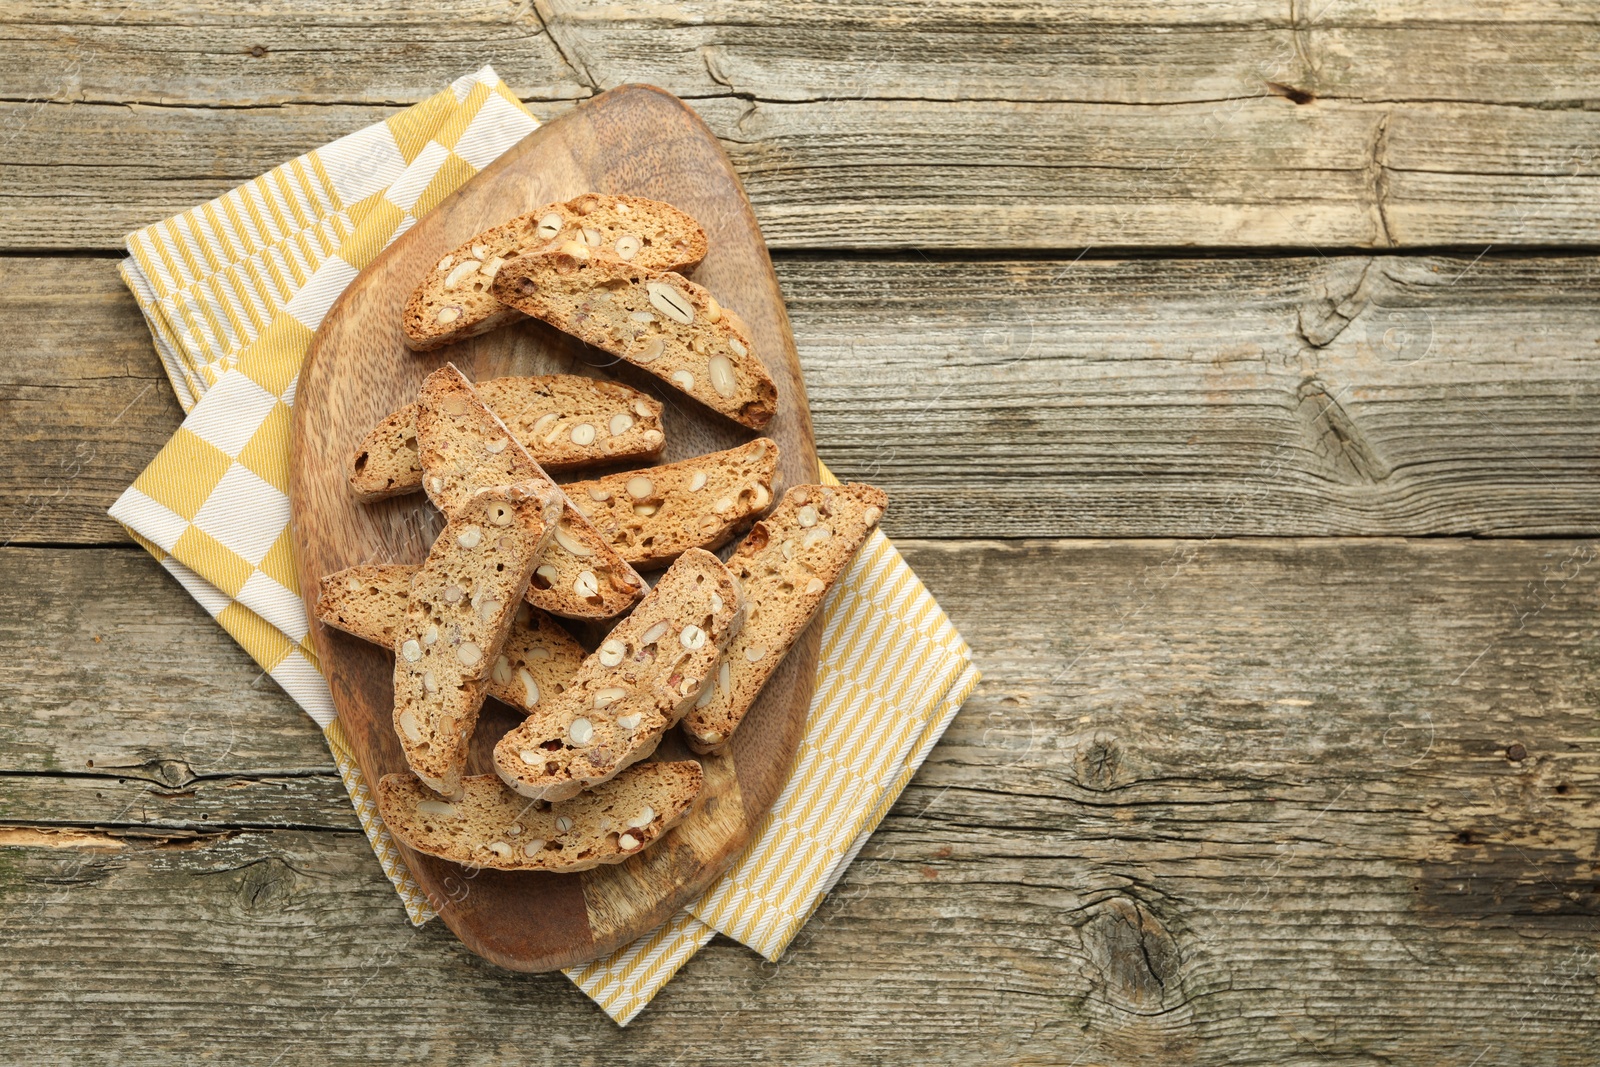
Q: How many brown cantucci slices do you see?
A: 10